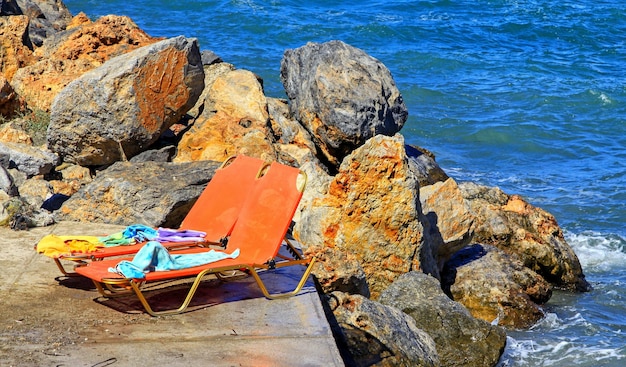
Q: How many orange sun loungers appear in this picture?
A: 2